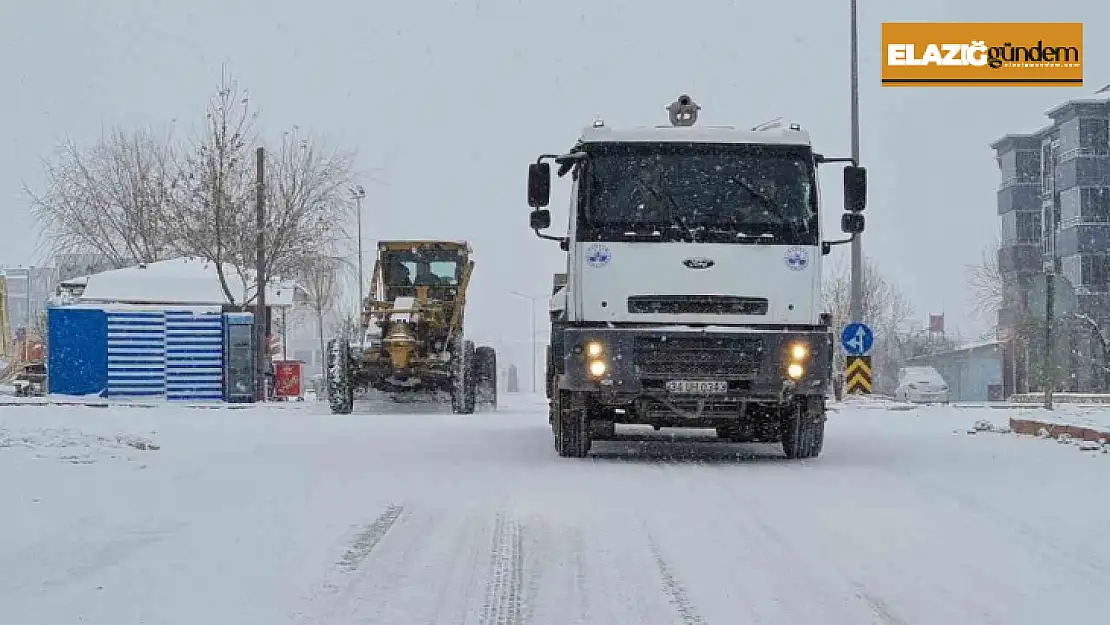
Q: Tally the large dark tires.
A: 5